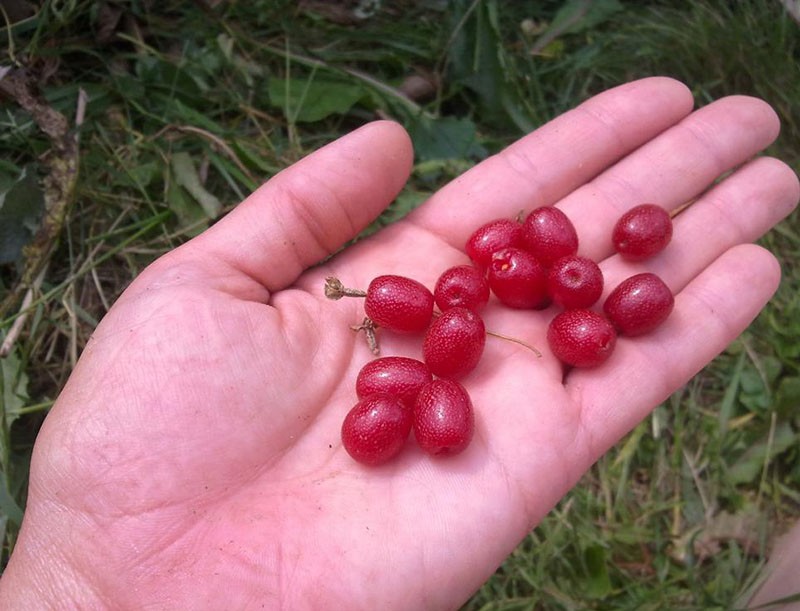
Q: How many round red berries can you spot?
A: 13